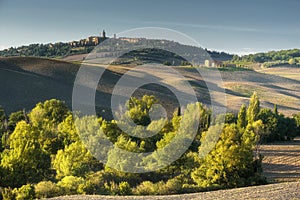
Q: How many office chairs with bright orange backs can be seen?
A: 0